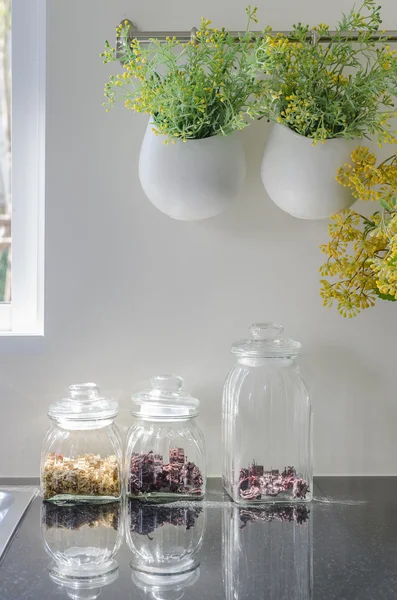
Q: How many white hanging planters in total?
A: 2